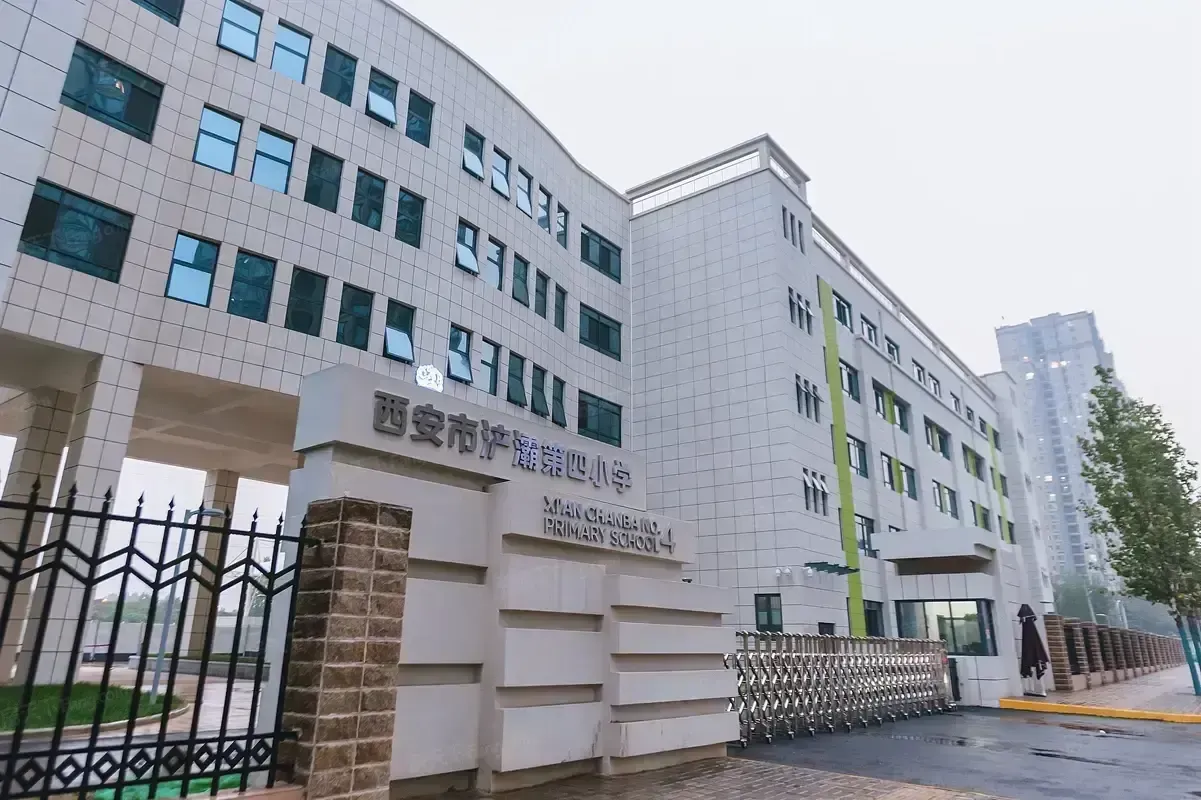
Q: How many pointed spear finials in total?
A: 10